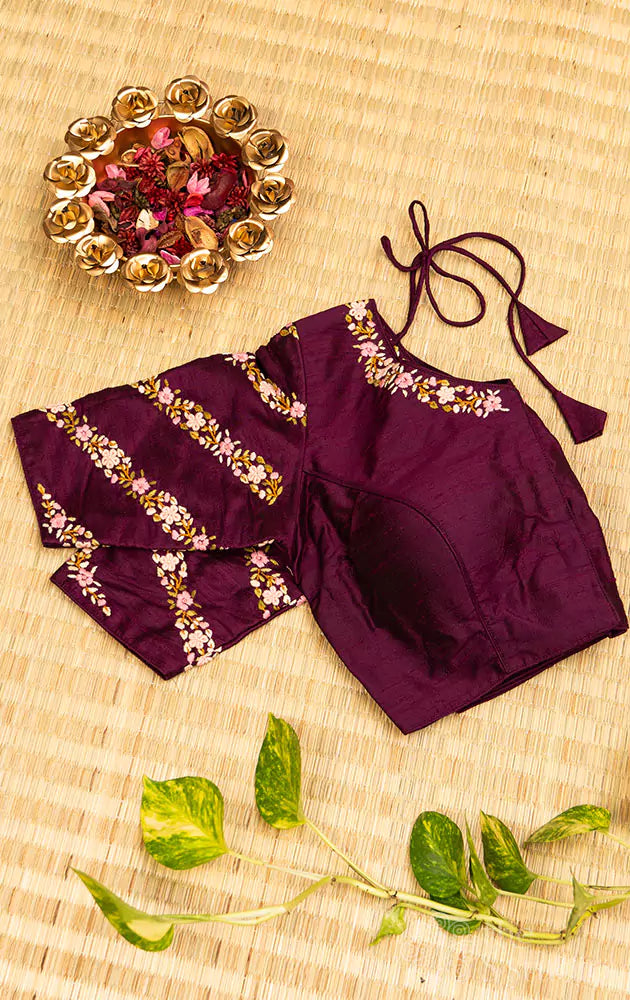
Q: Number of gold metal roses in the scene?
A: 12